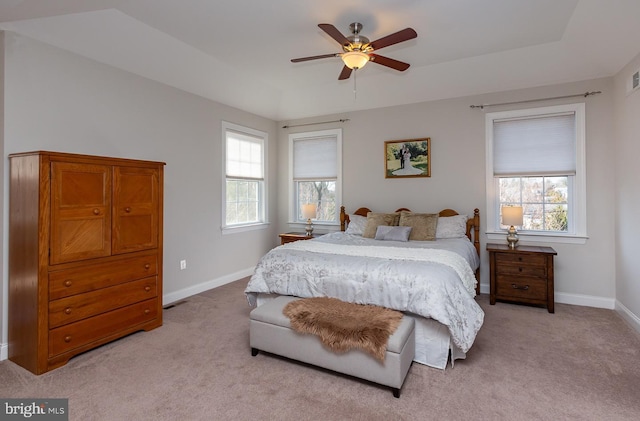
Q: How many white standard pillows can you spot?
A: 2